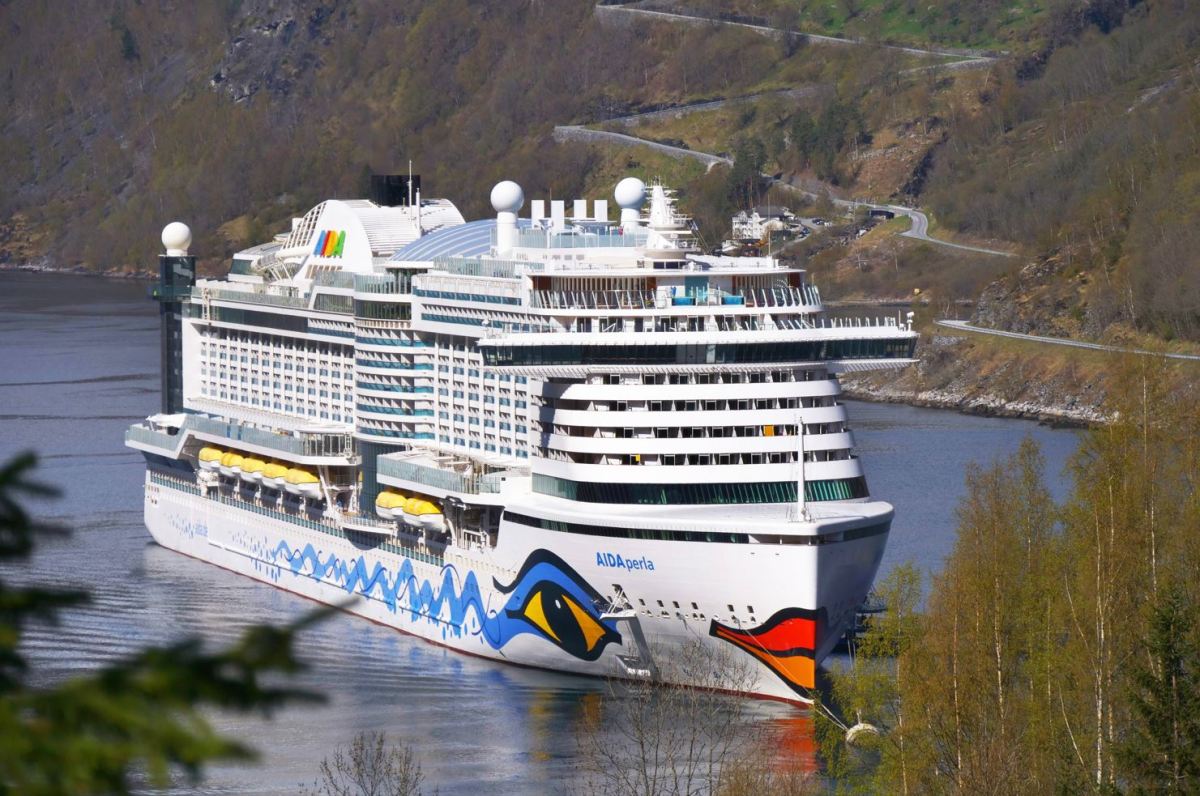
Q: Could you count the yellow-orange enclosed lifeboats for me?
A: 7